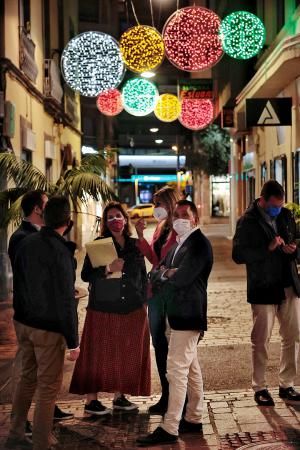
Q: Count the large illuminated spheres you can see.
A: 8